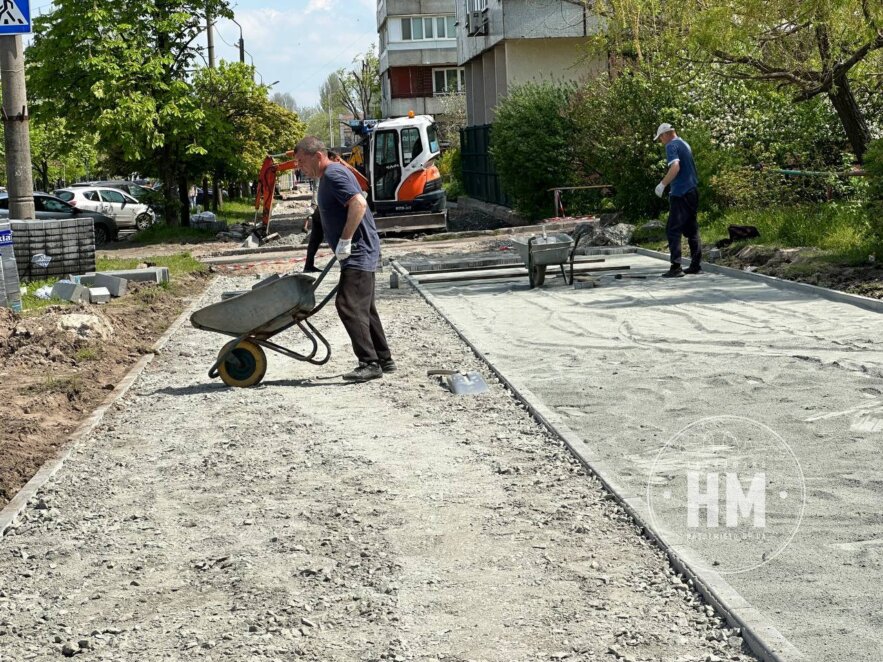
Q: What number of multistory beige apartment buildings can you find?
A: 2